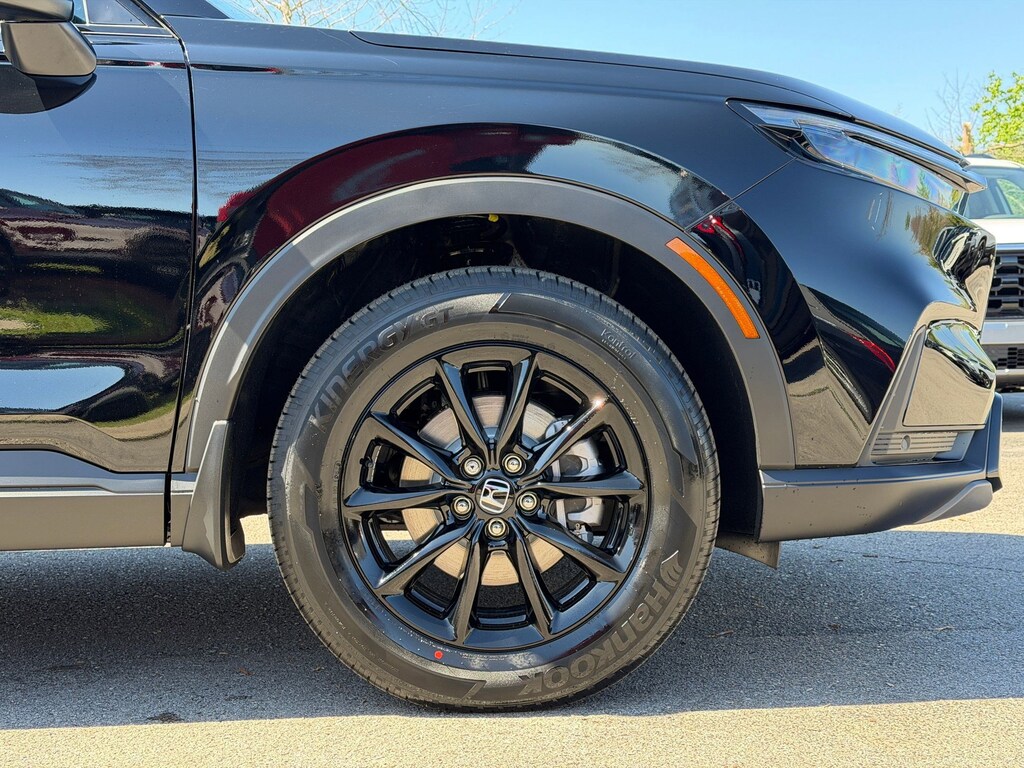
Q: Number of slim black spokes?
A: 10